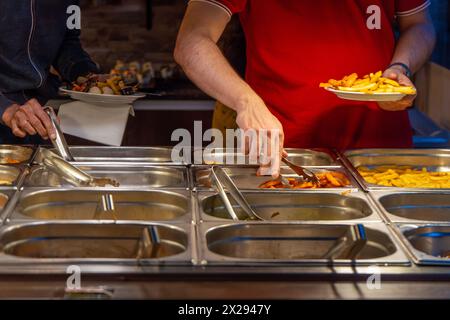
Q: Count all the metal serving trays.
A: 14